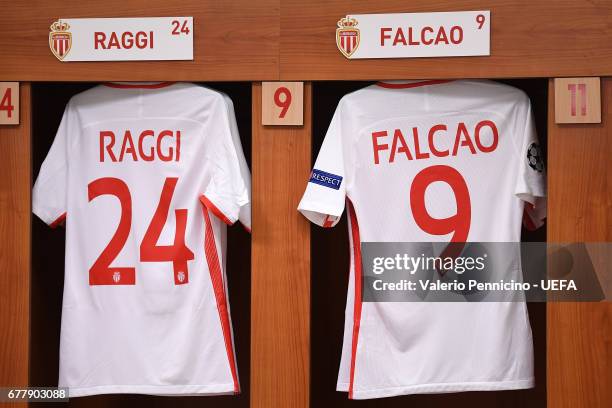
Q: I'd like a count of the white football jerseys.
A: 2